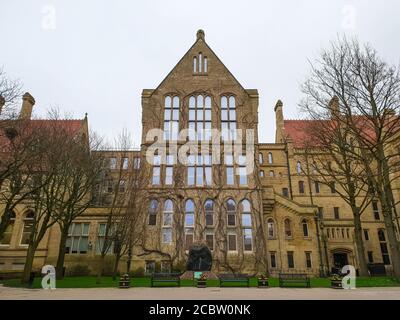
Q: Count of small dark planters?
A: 4